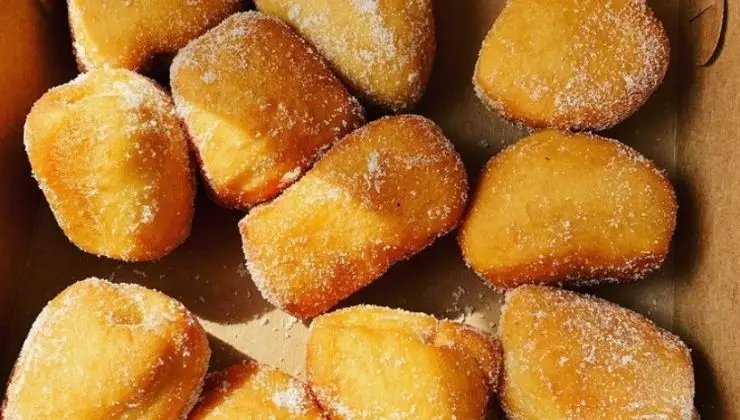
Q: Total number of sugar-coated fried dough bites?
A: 11